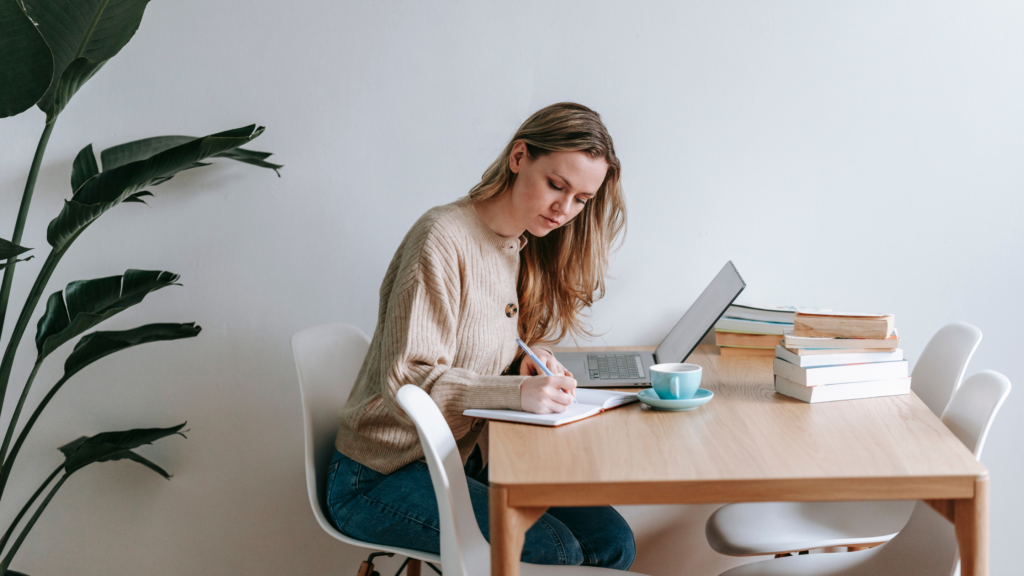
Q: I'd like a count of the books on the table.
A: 10